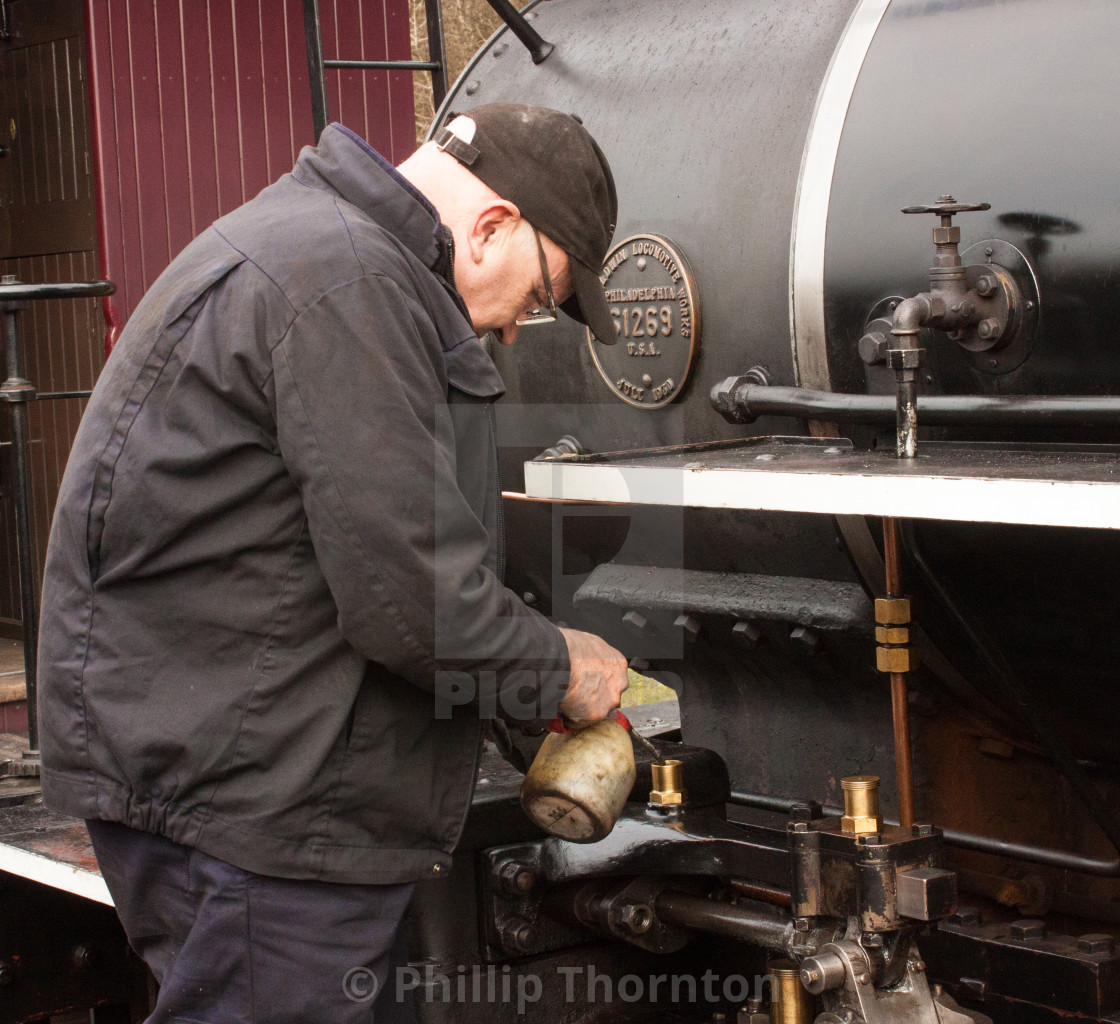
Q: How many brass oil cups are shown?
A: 3